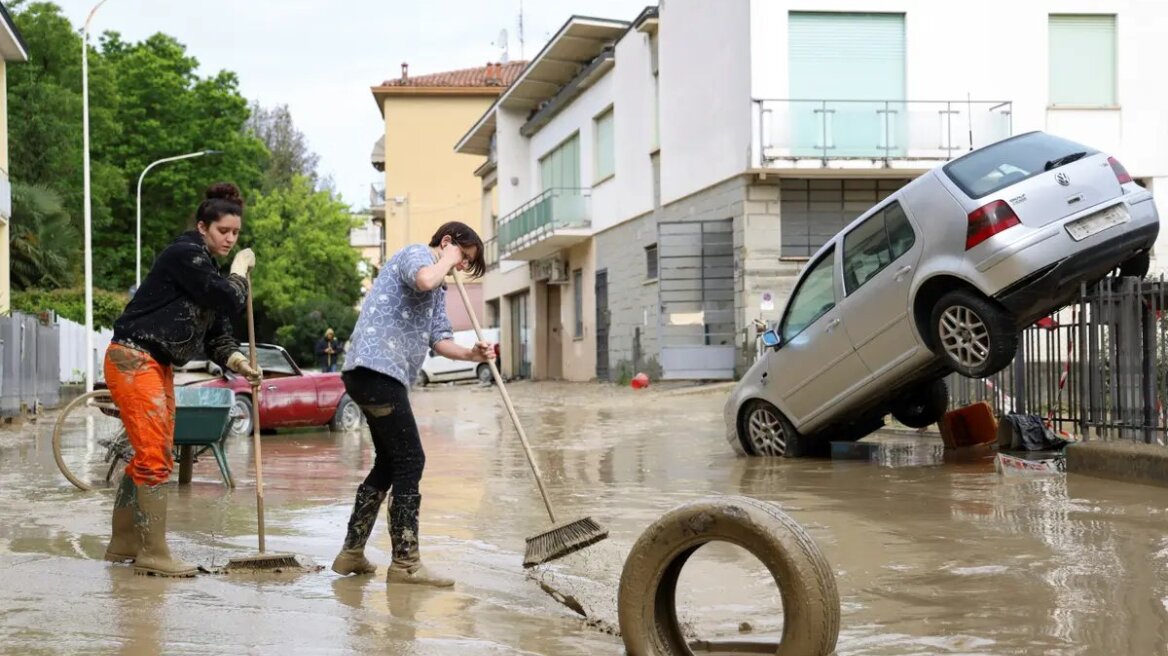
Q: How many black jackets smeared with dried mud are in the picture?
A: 1